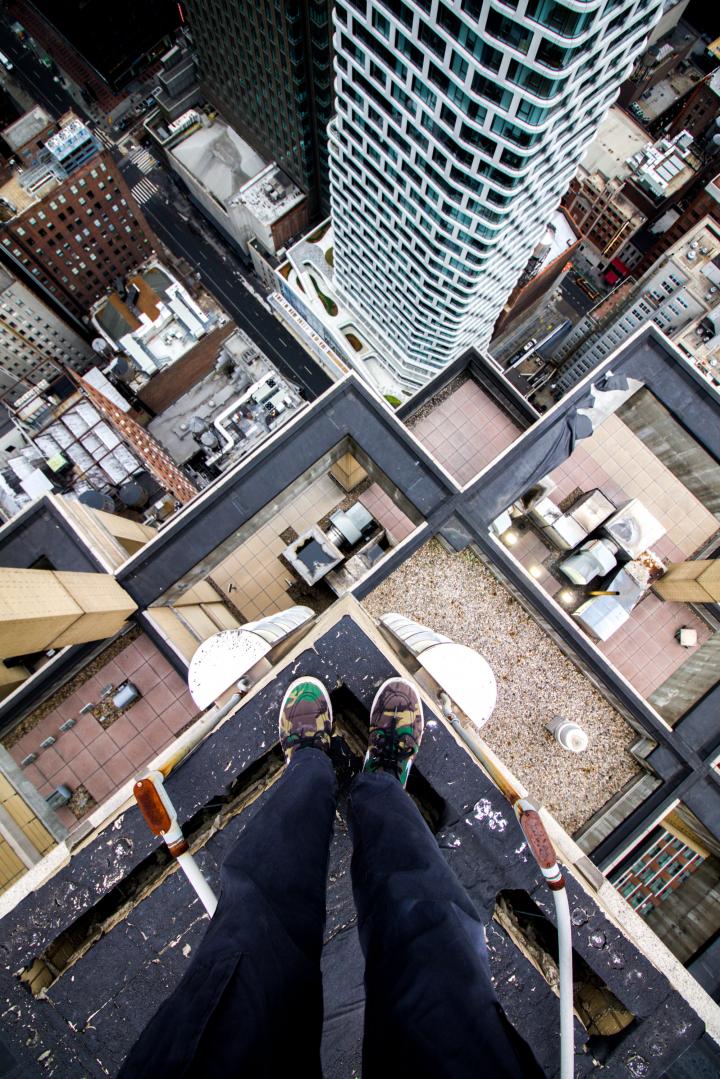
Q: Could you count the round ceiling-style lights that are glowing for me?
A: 3